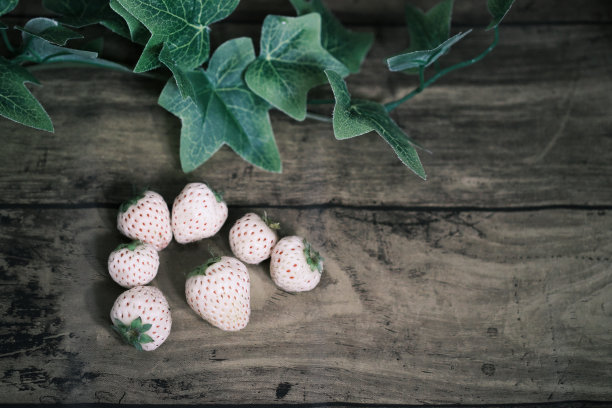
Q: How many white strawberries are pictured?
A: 7